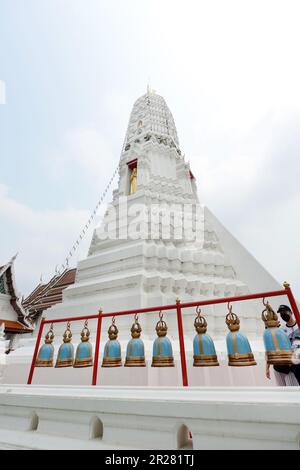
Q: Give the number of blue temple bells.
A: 9